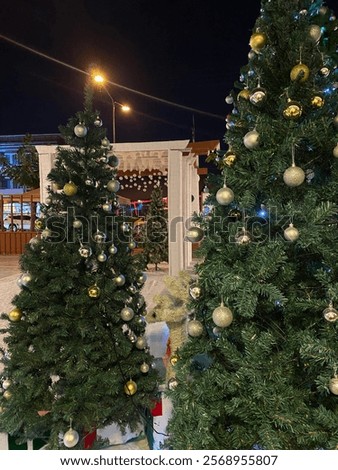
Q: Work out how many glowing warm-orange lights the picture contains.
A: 2